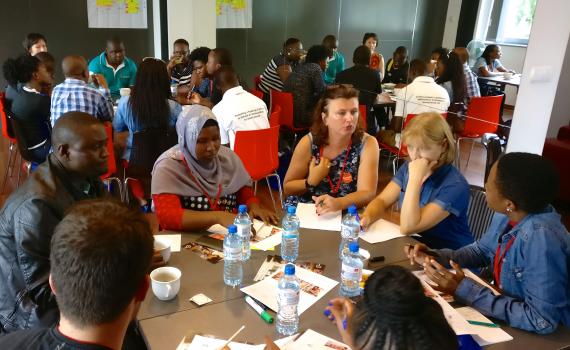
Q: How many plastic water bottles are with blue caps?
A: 6